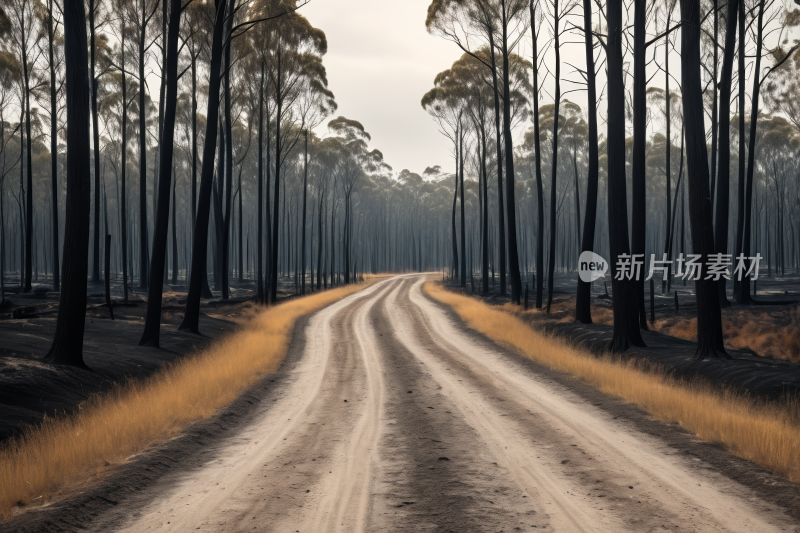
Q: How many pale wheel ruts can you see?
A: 4